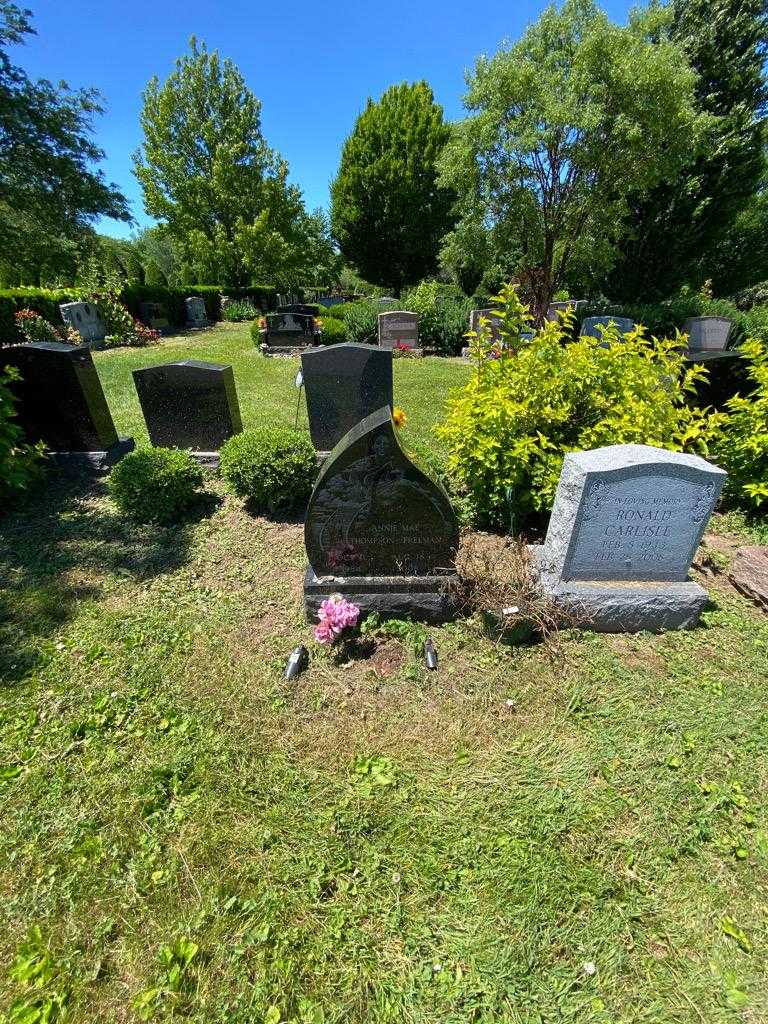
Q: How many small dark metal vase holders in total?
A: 2